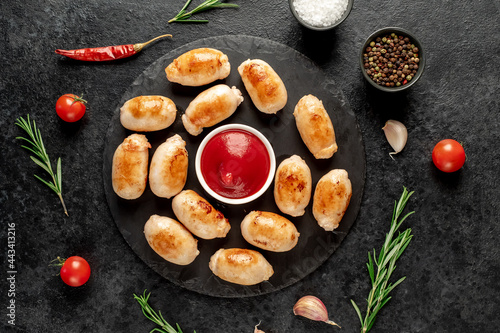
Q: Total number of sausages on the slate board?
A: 13